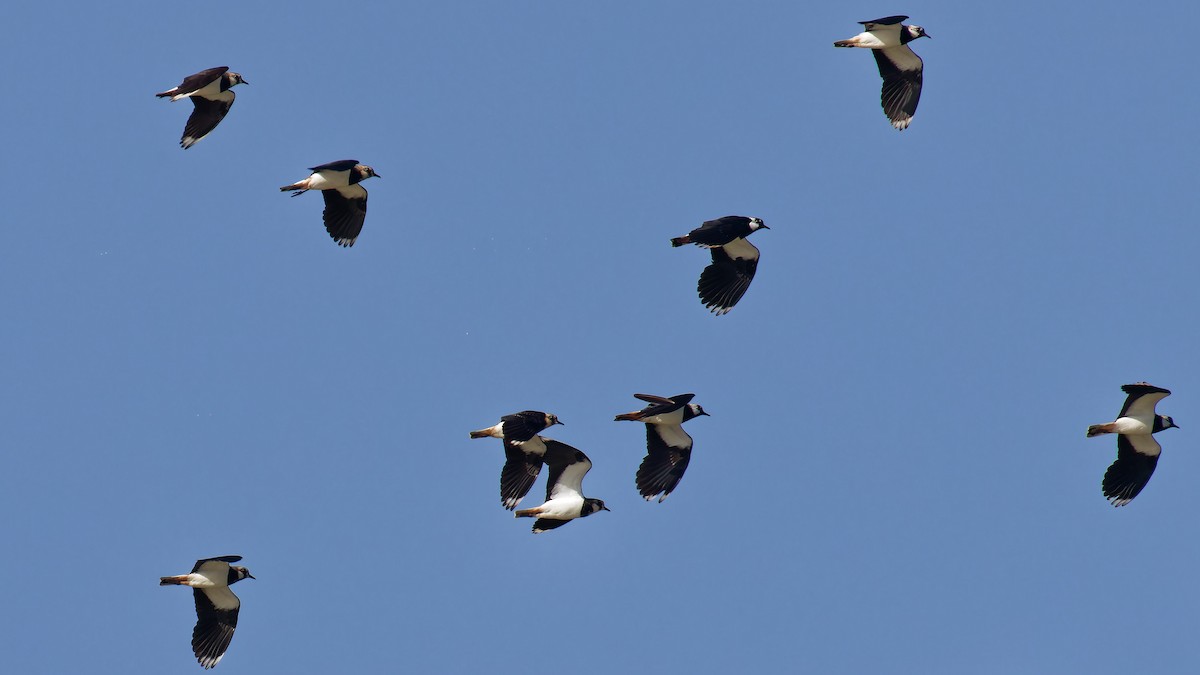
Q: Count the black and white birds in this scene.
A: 9